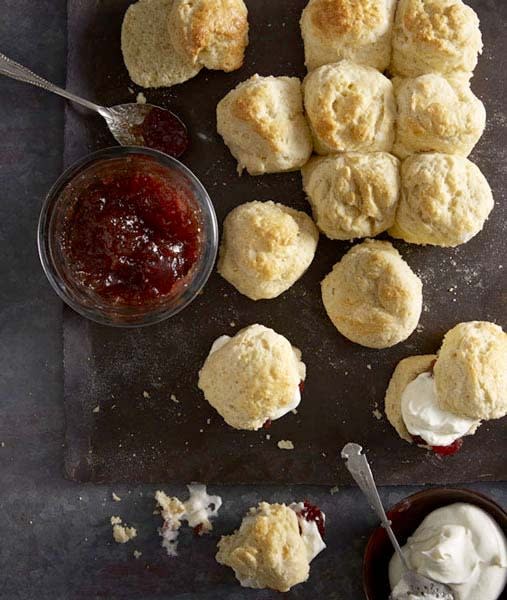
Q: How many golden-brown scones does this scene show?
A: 13